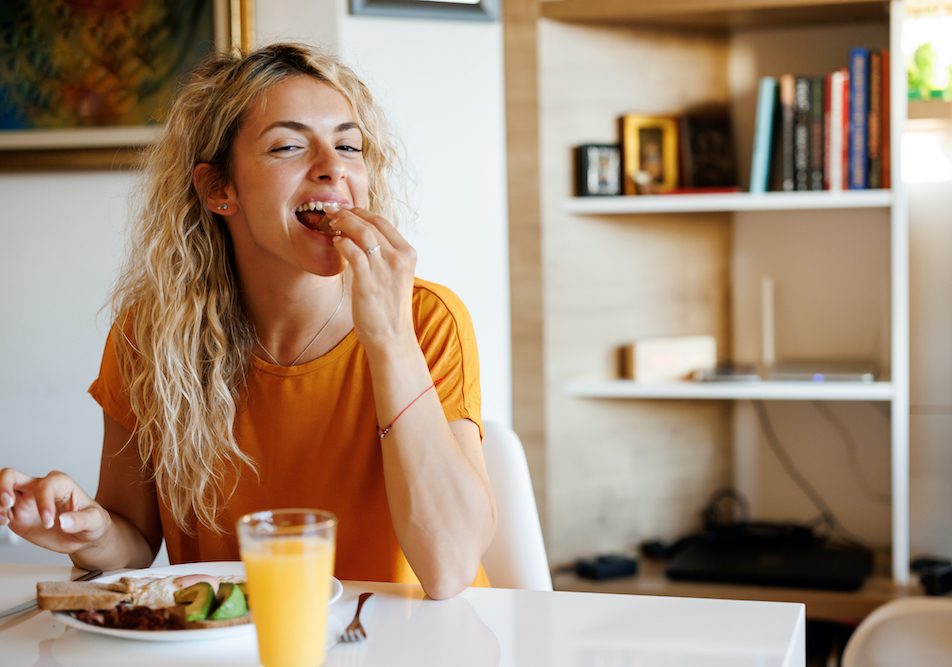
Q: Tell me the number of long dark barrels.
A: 0